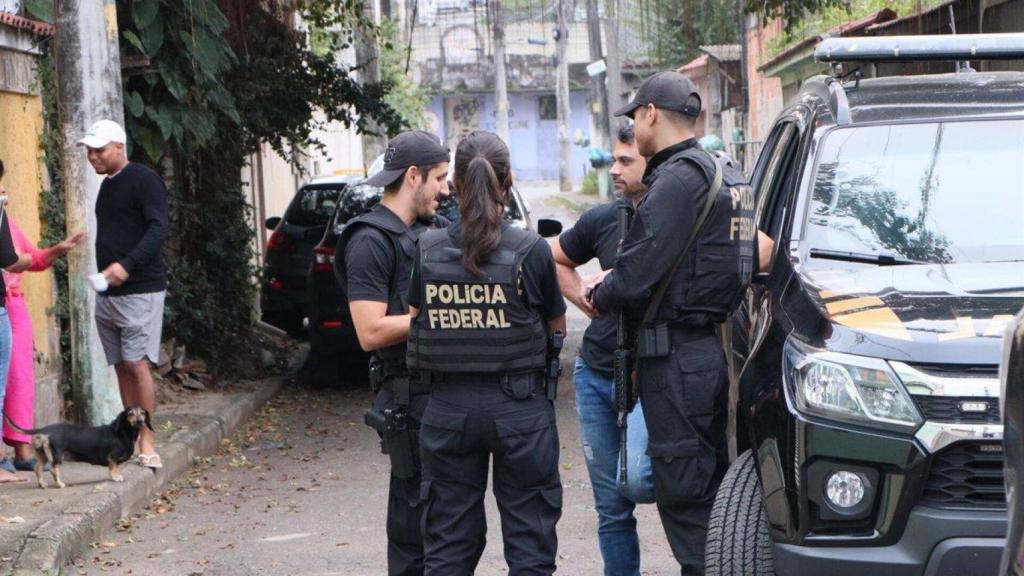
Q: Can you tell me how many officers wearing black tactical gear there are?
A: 3